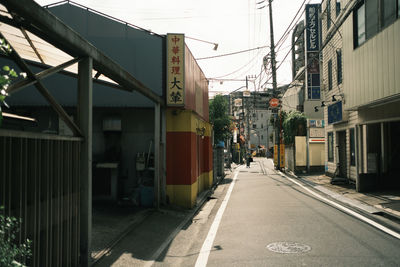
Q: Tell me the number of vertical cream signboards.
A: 1